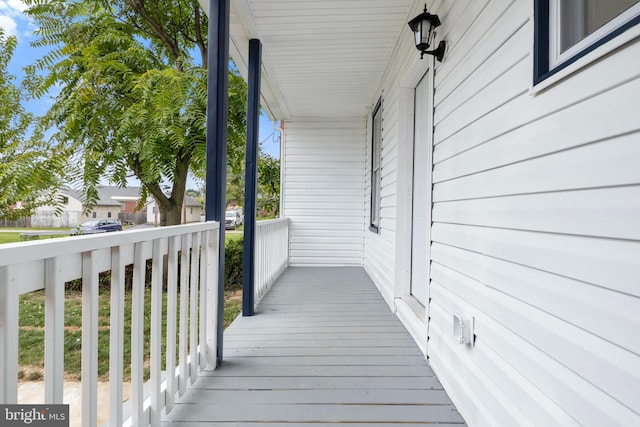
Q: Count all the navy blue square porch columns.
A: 2